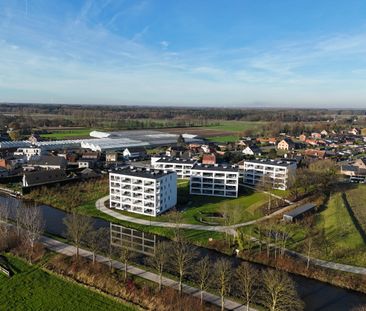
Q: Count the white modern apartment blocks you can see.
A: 4